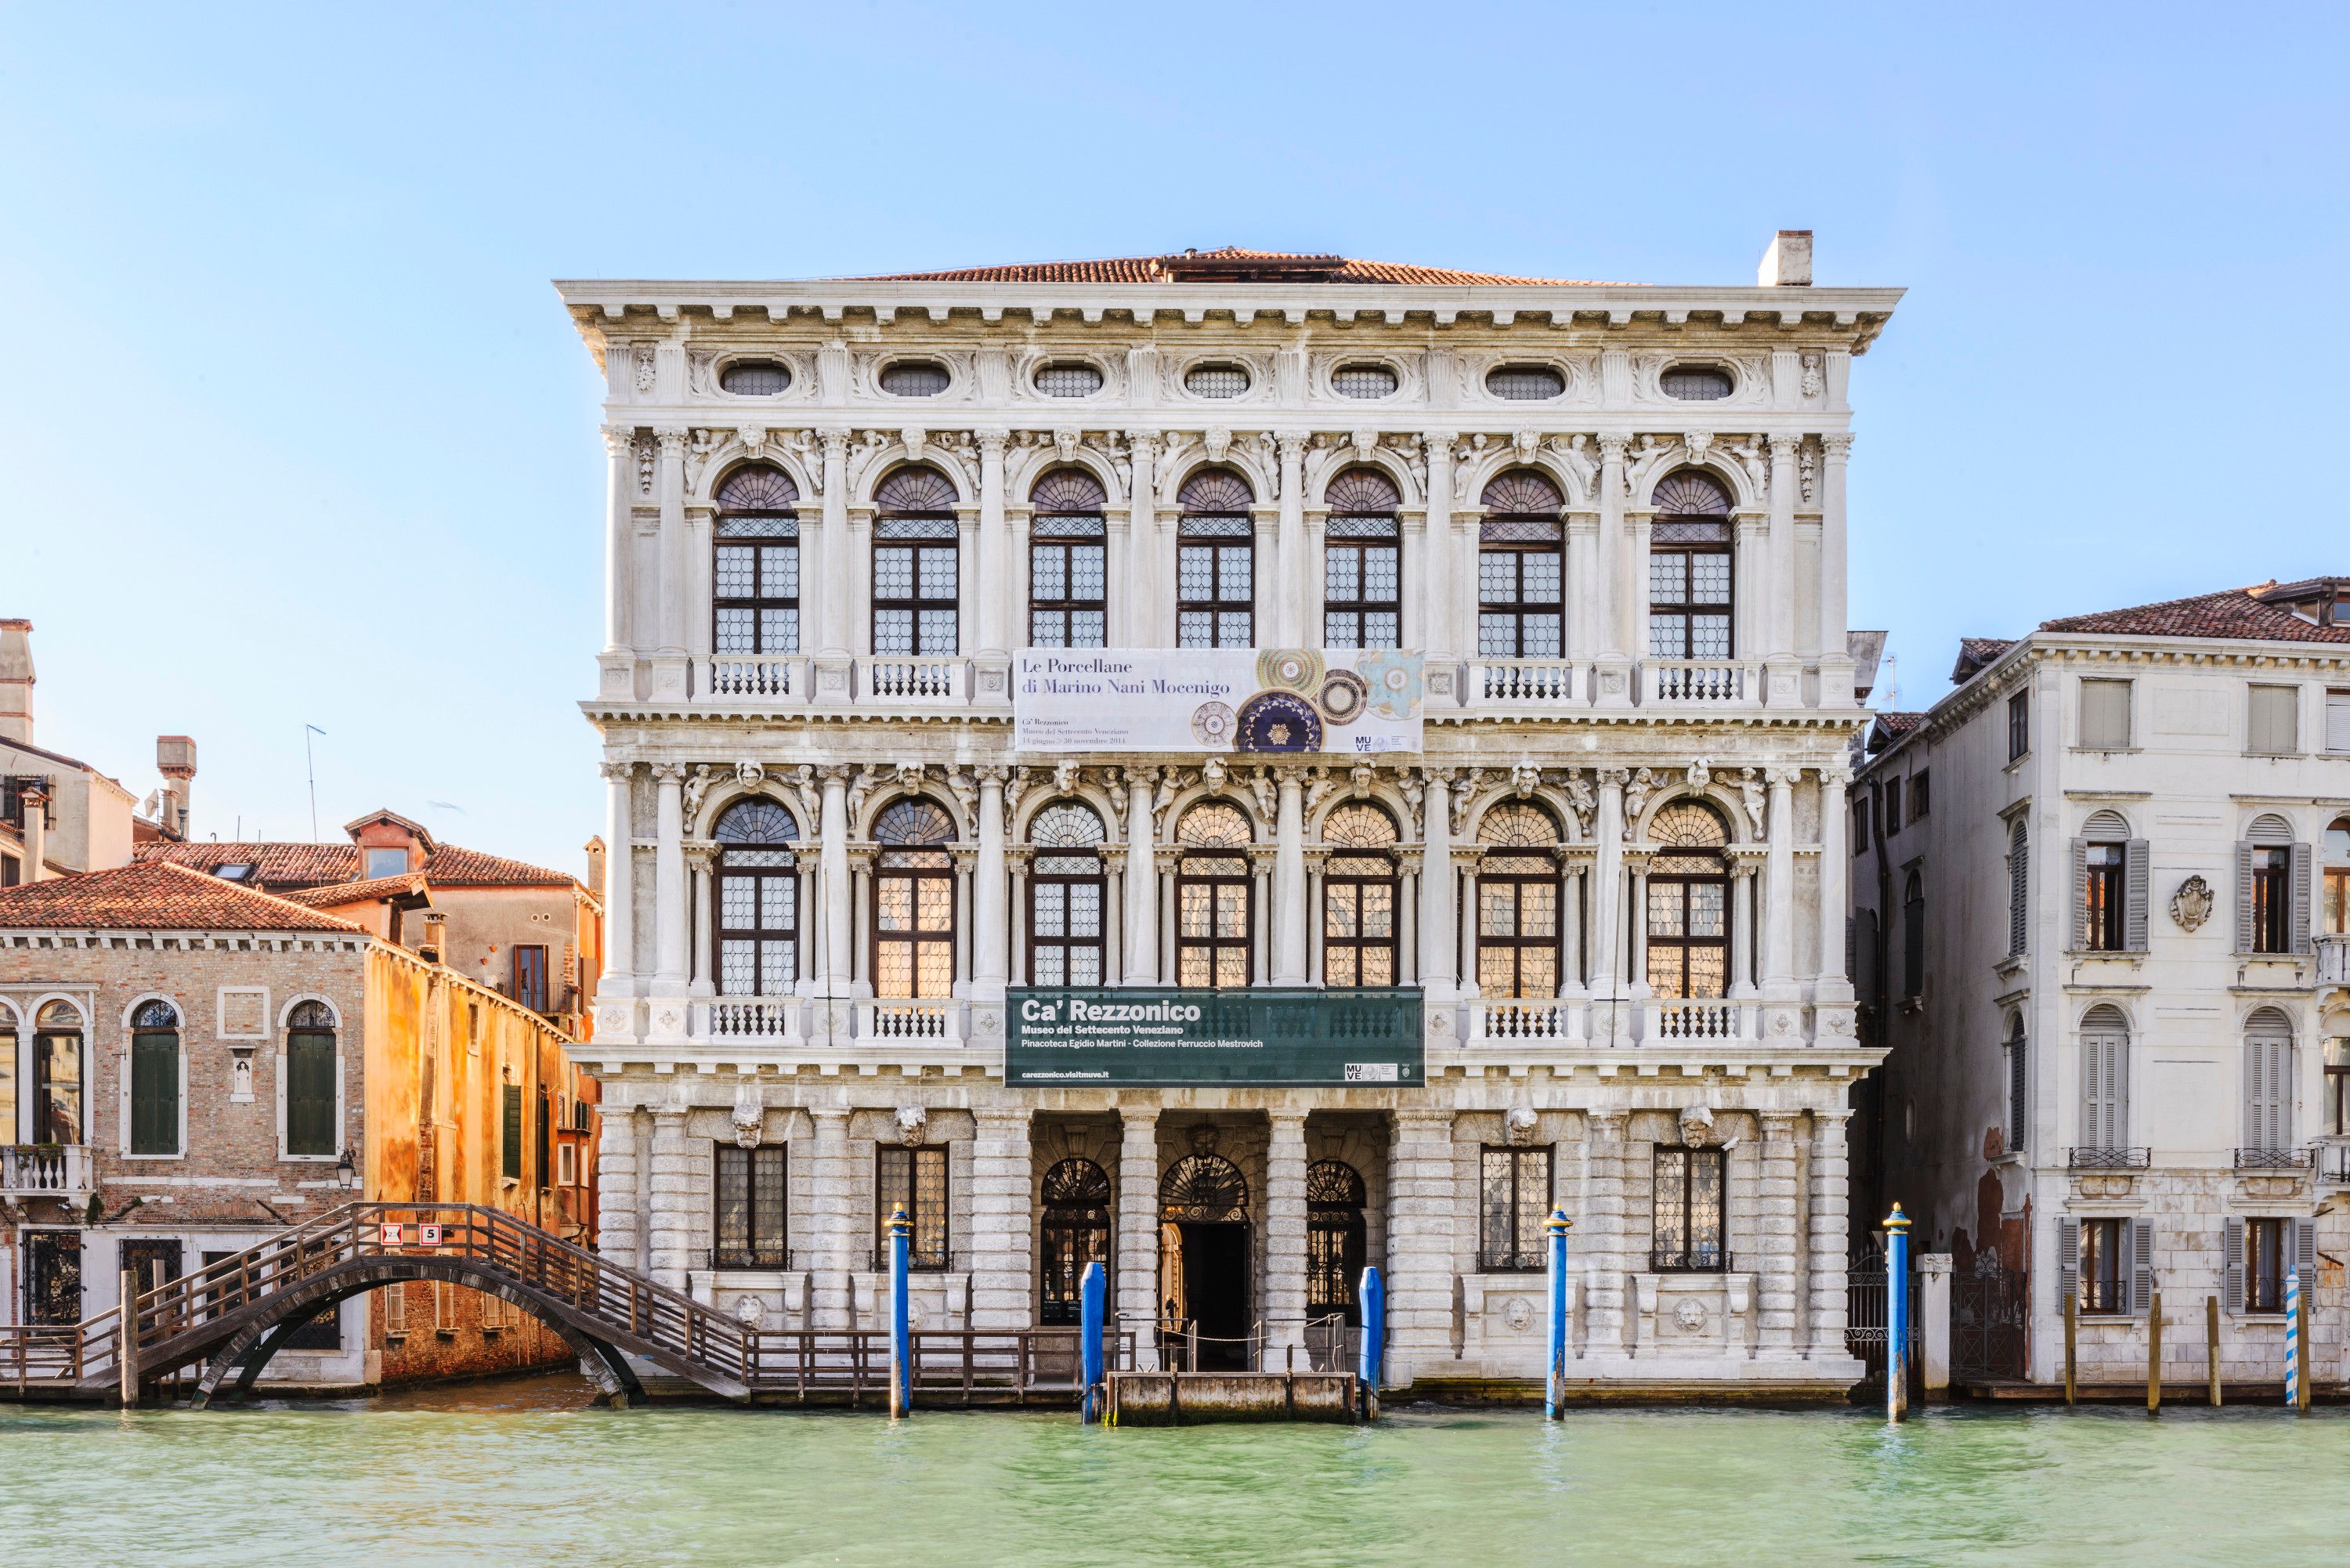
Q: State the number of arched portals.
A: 3